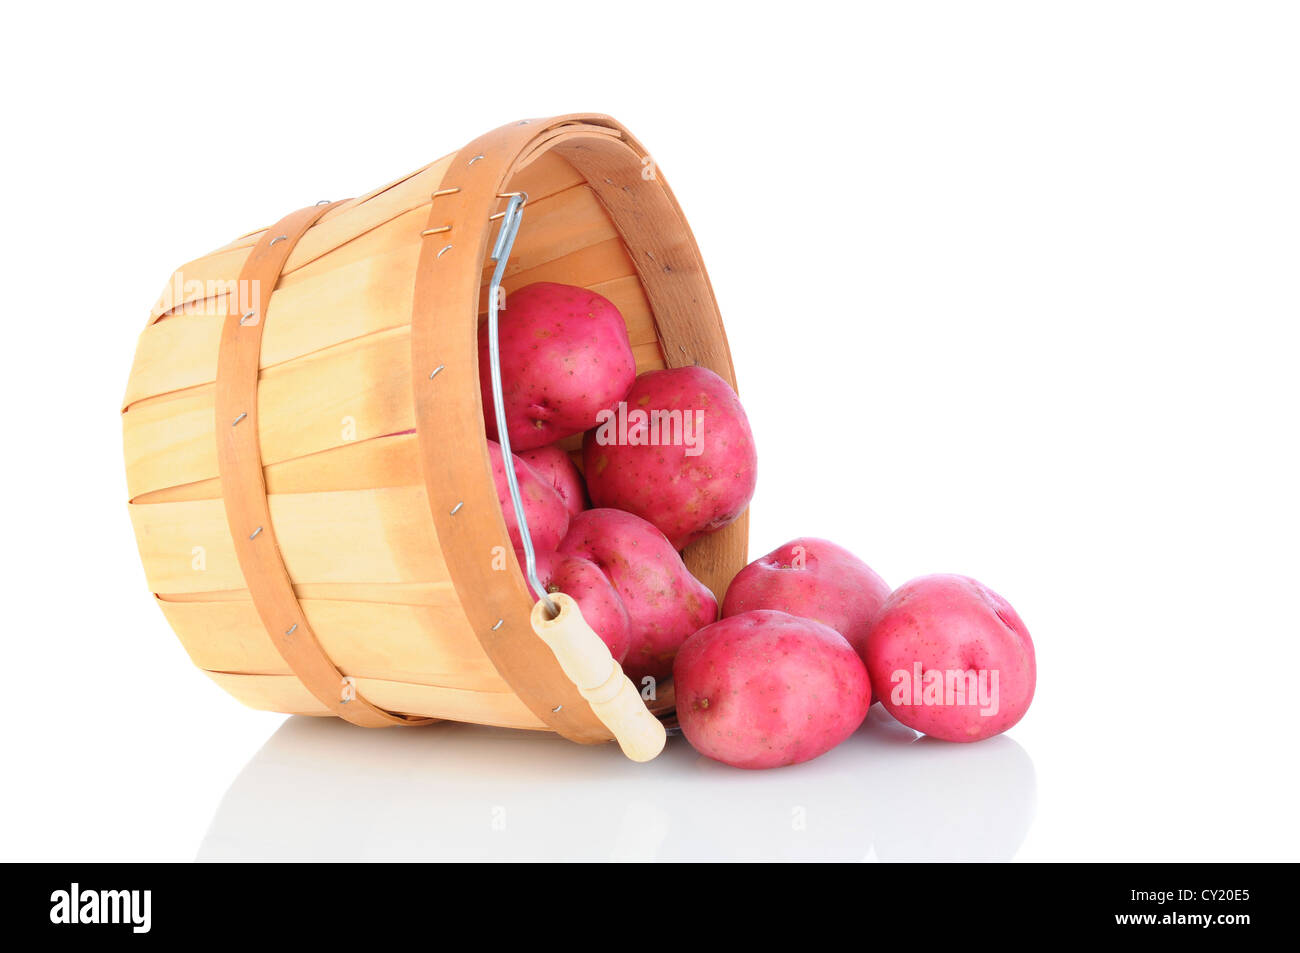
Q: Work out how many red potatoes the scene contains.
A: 9